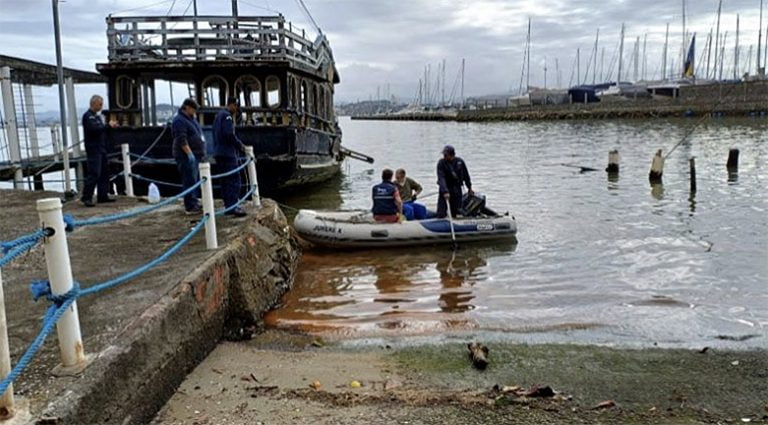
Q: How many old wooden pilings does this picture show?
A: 4